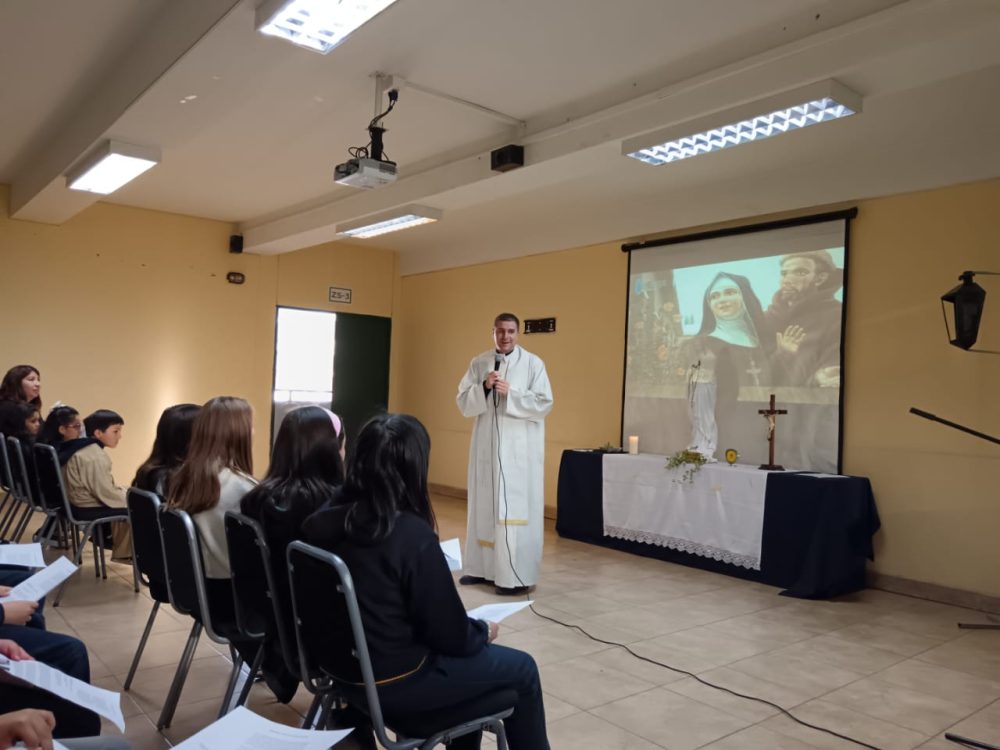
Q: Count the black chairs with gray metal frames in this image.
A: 7